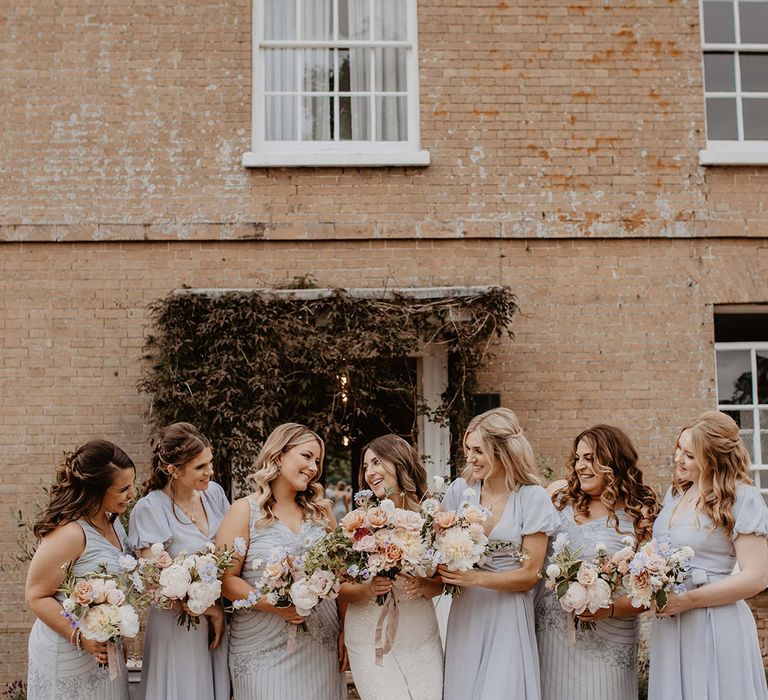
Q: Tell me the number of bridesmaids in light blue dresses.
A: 6